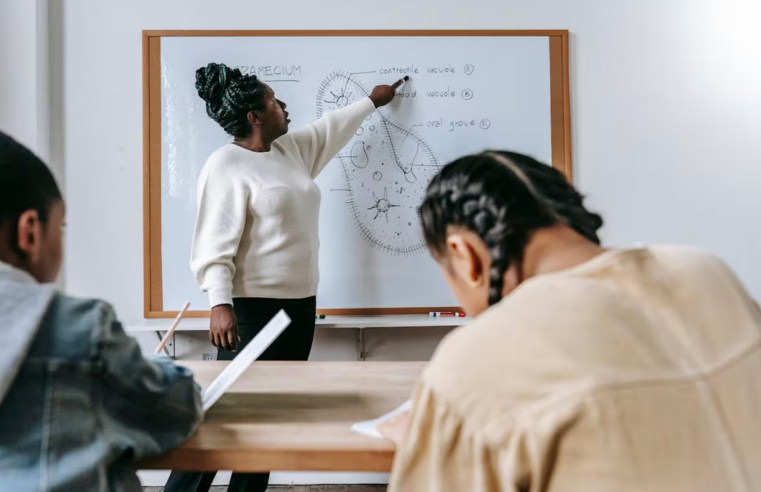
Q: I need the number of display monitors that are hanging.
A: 0